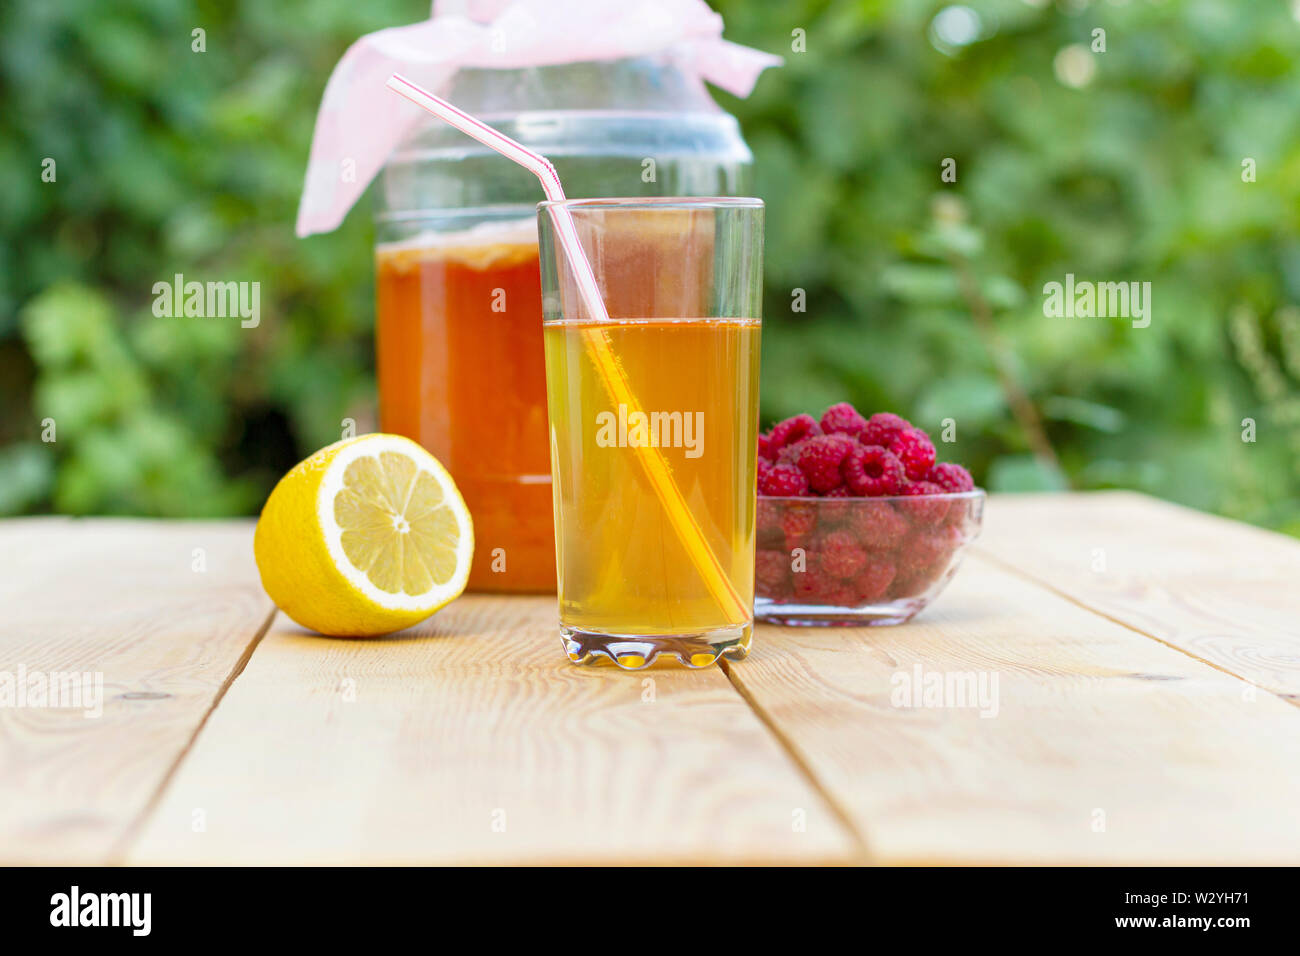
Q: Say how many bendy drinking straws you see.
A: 1